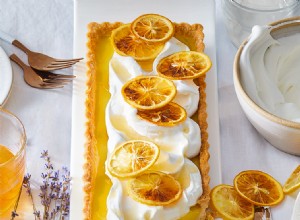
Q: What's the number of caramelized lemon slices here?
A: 10